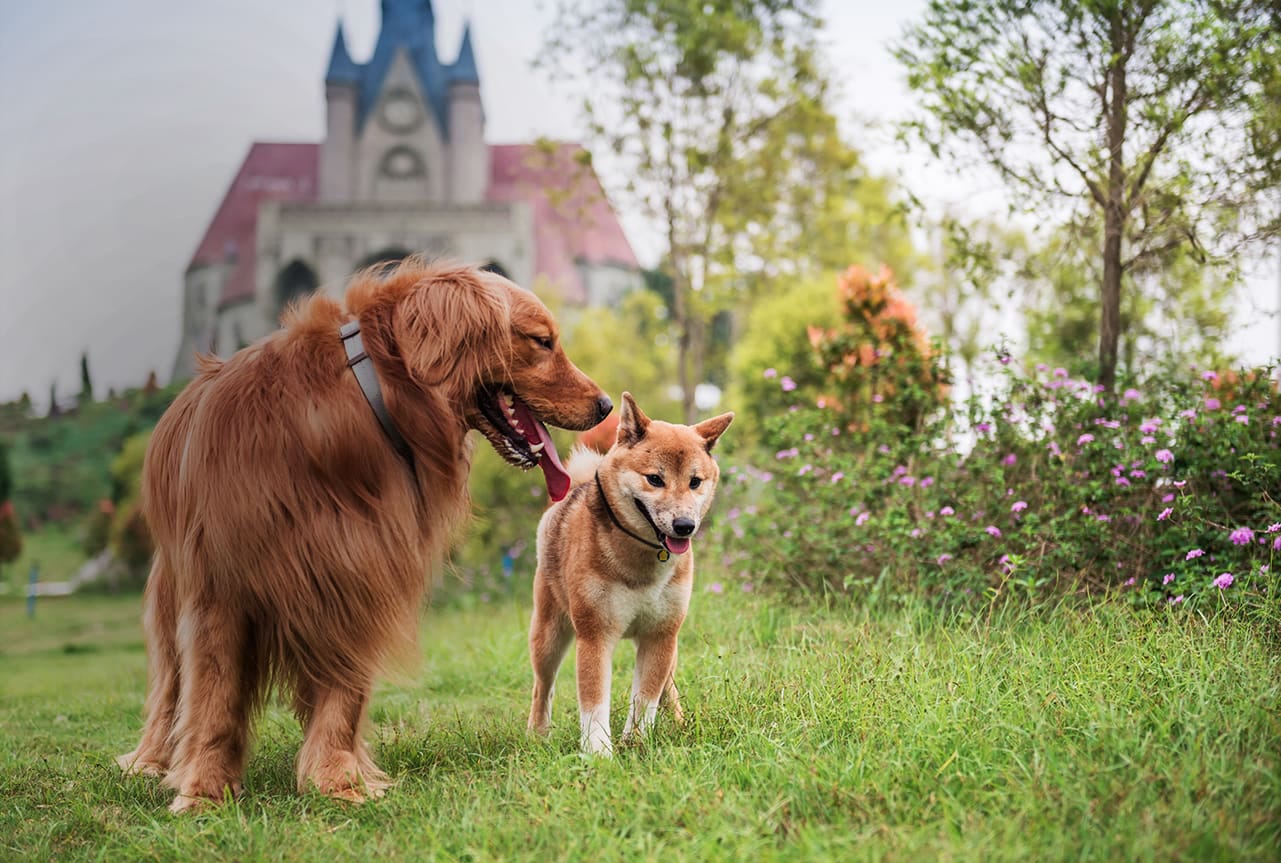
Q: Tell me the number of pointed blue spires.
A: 3